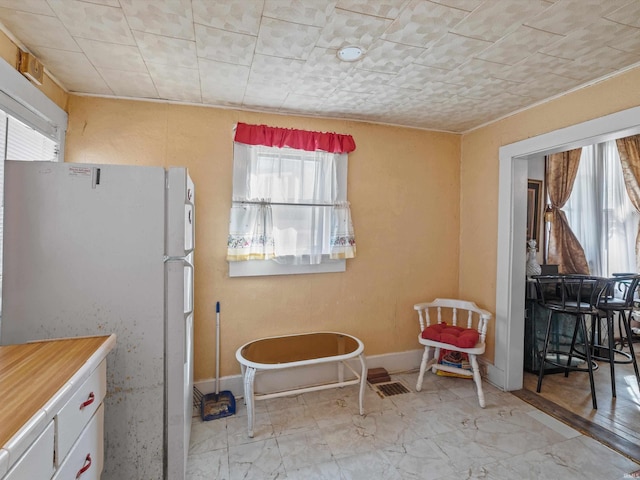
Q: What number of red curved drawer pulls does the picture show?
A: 2